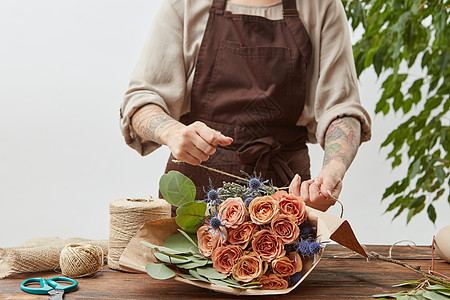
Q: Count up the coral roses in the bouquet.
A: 11